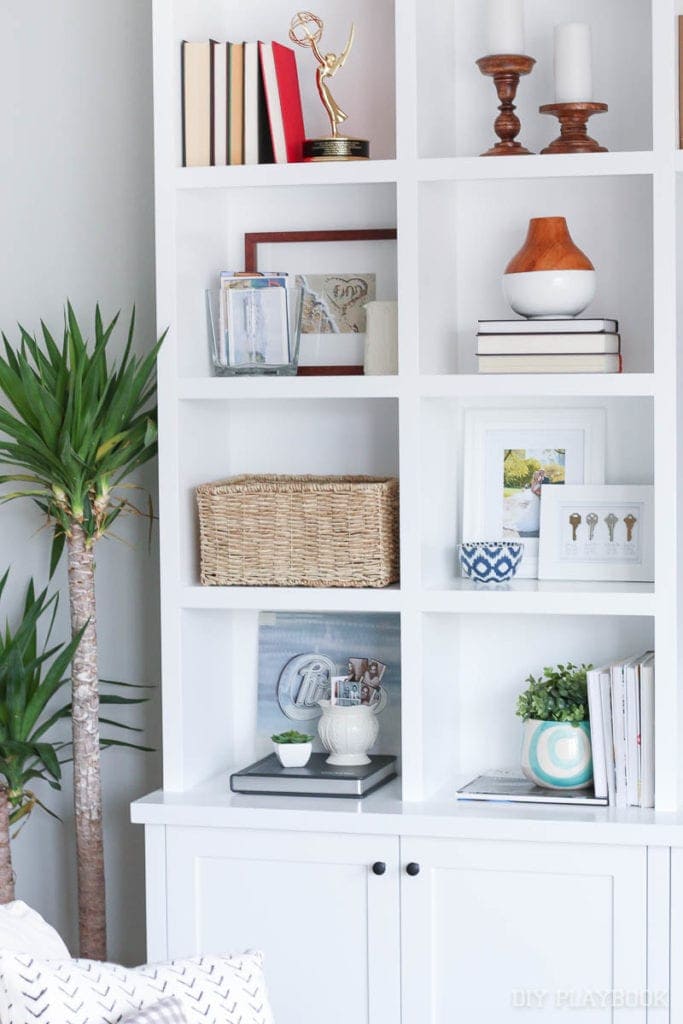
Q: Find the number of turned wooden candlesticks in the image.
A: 2